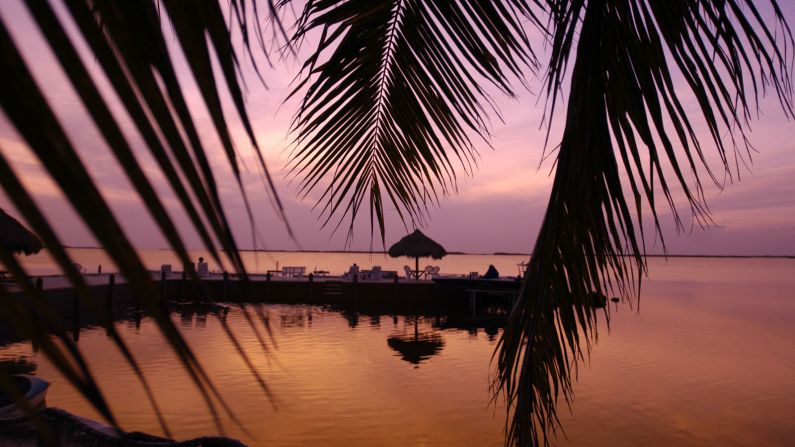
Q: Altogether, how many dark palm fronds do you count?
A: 3